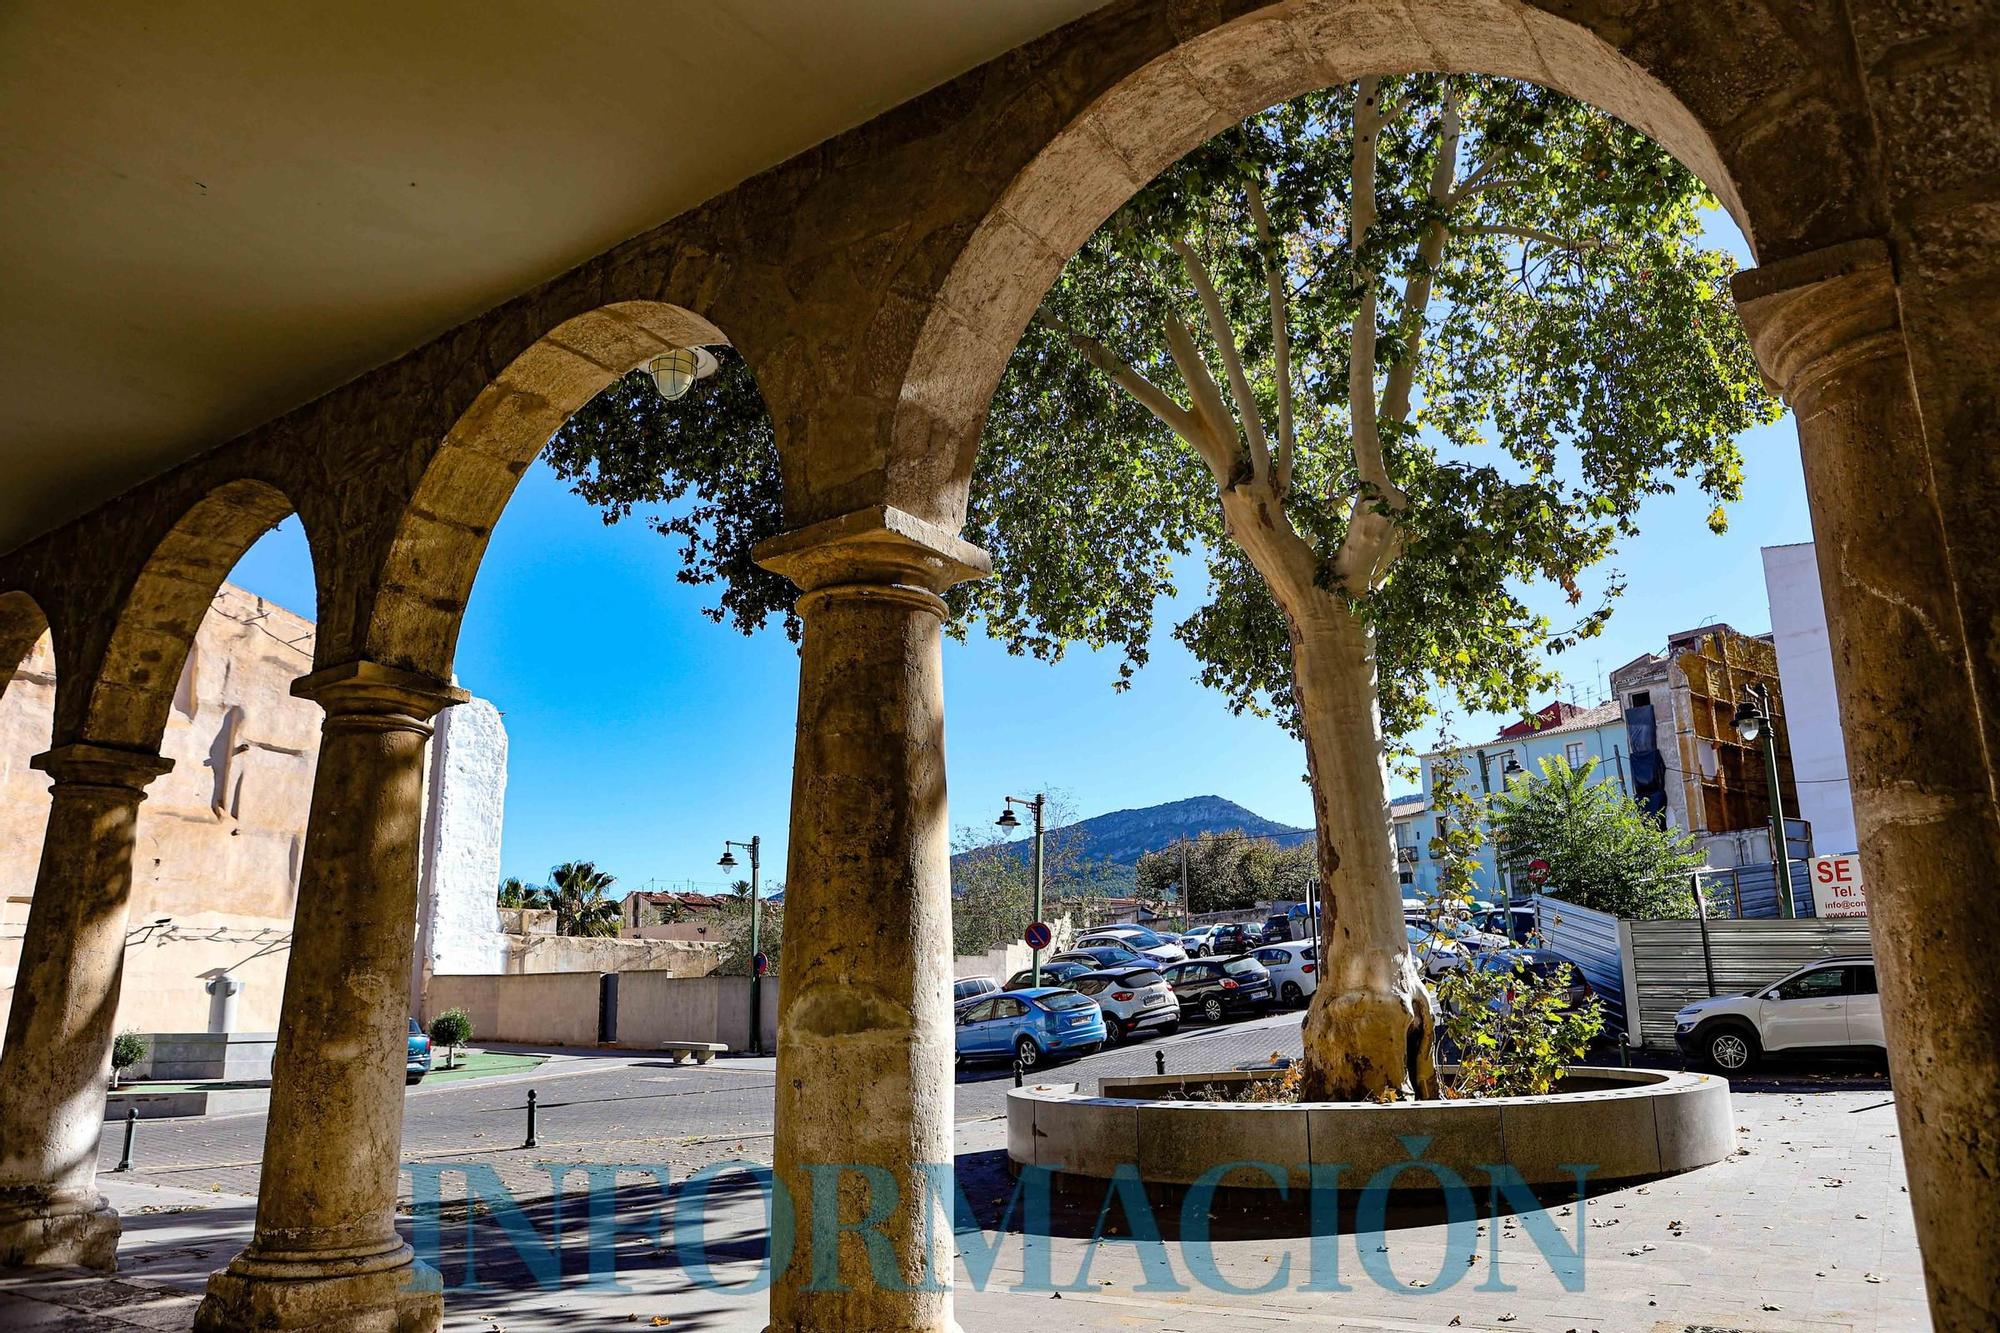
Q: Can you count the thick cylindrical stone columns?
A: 4